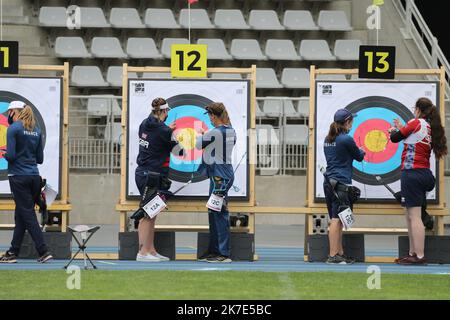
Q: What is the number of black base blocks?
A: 5